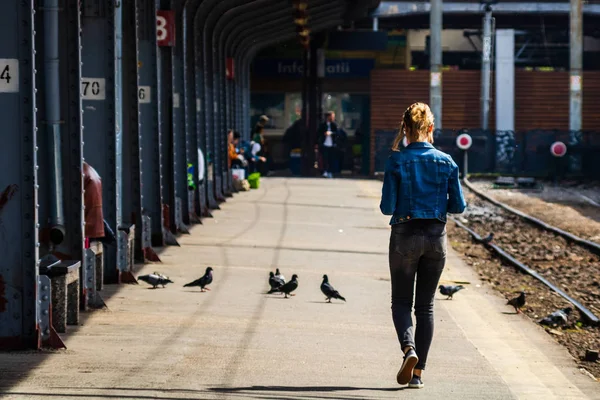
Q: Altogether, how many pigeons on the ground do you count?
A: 11